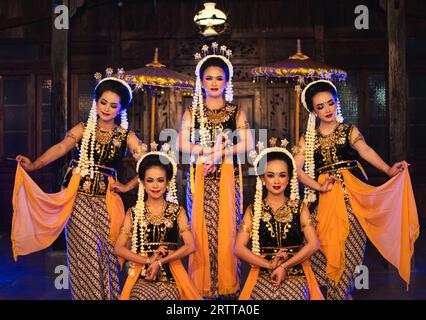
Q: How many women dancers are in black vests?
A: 5